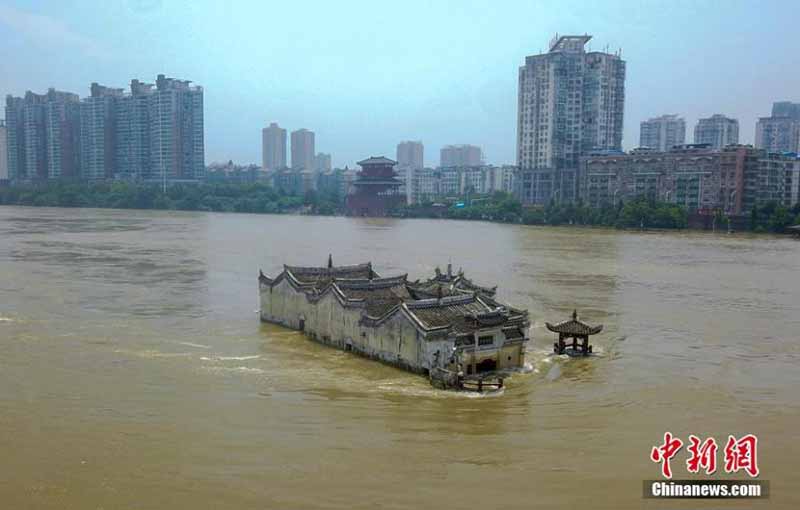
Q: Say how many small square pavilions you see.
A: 1